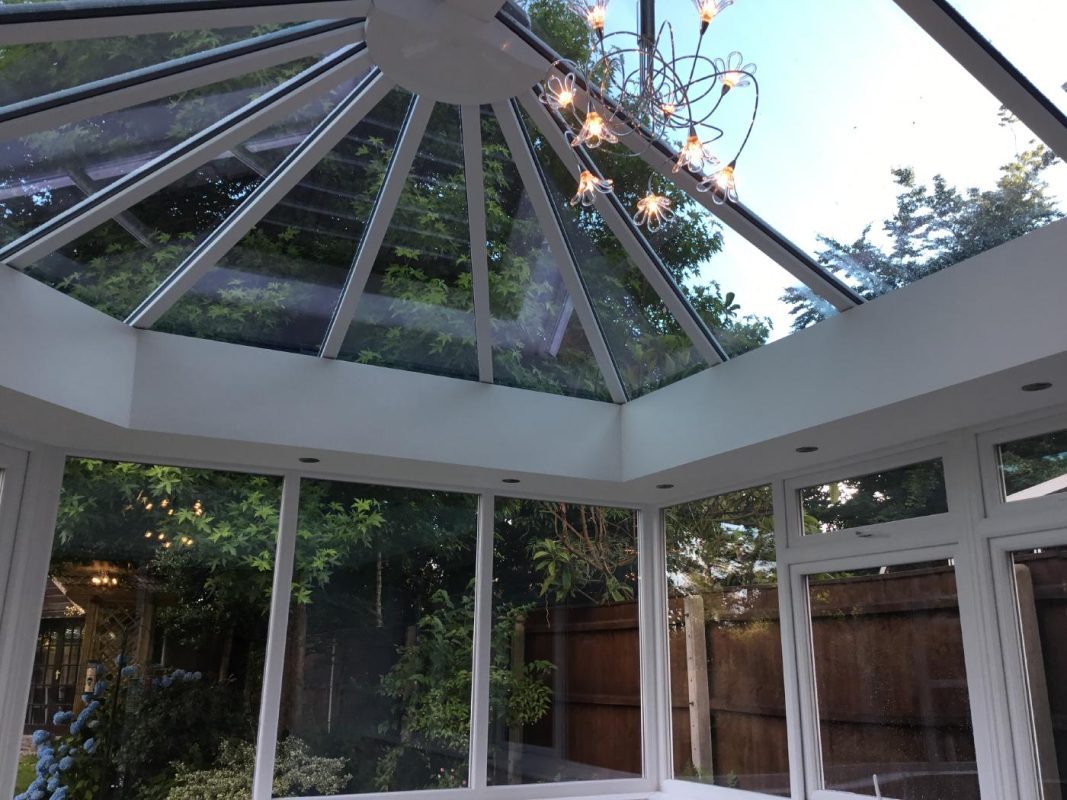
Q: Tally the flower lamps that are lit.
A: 10